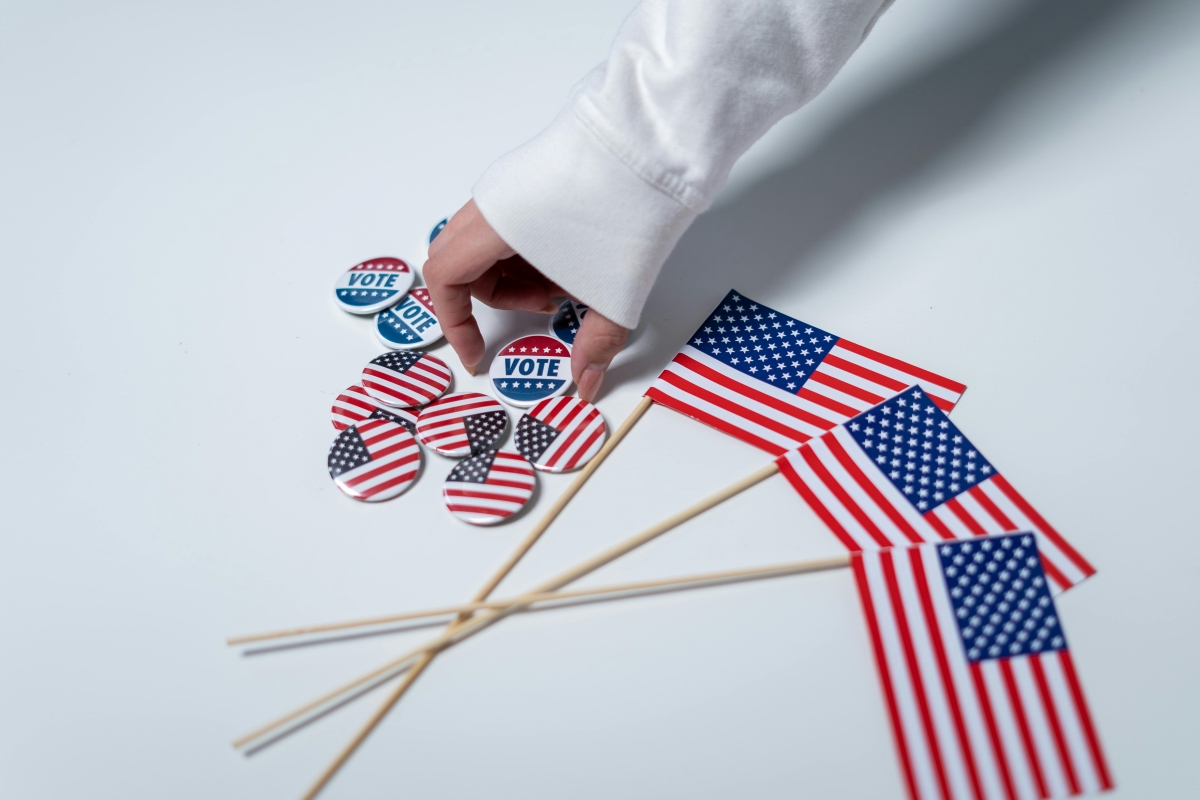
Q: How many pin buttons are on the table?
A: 11